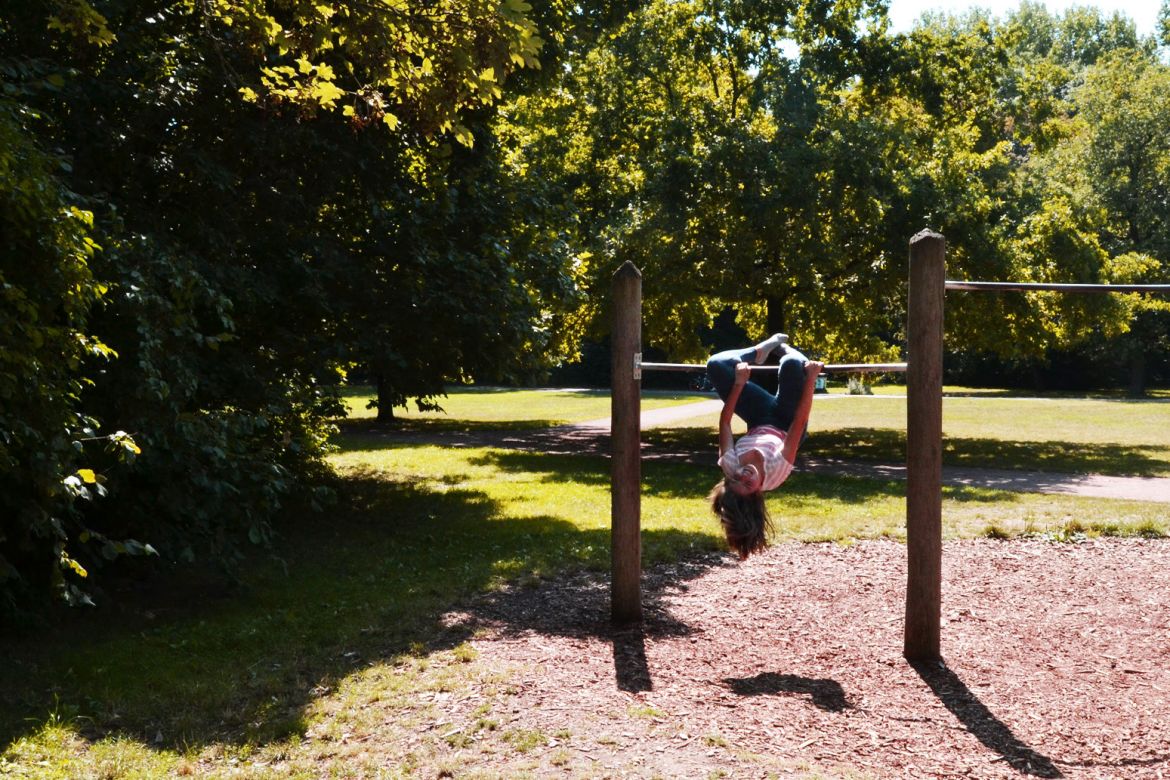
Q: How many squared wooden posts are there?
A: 2